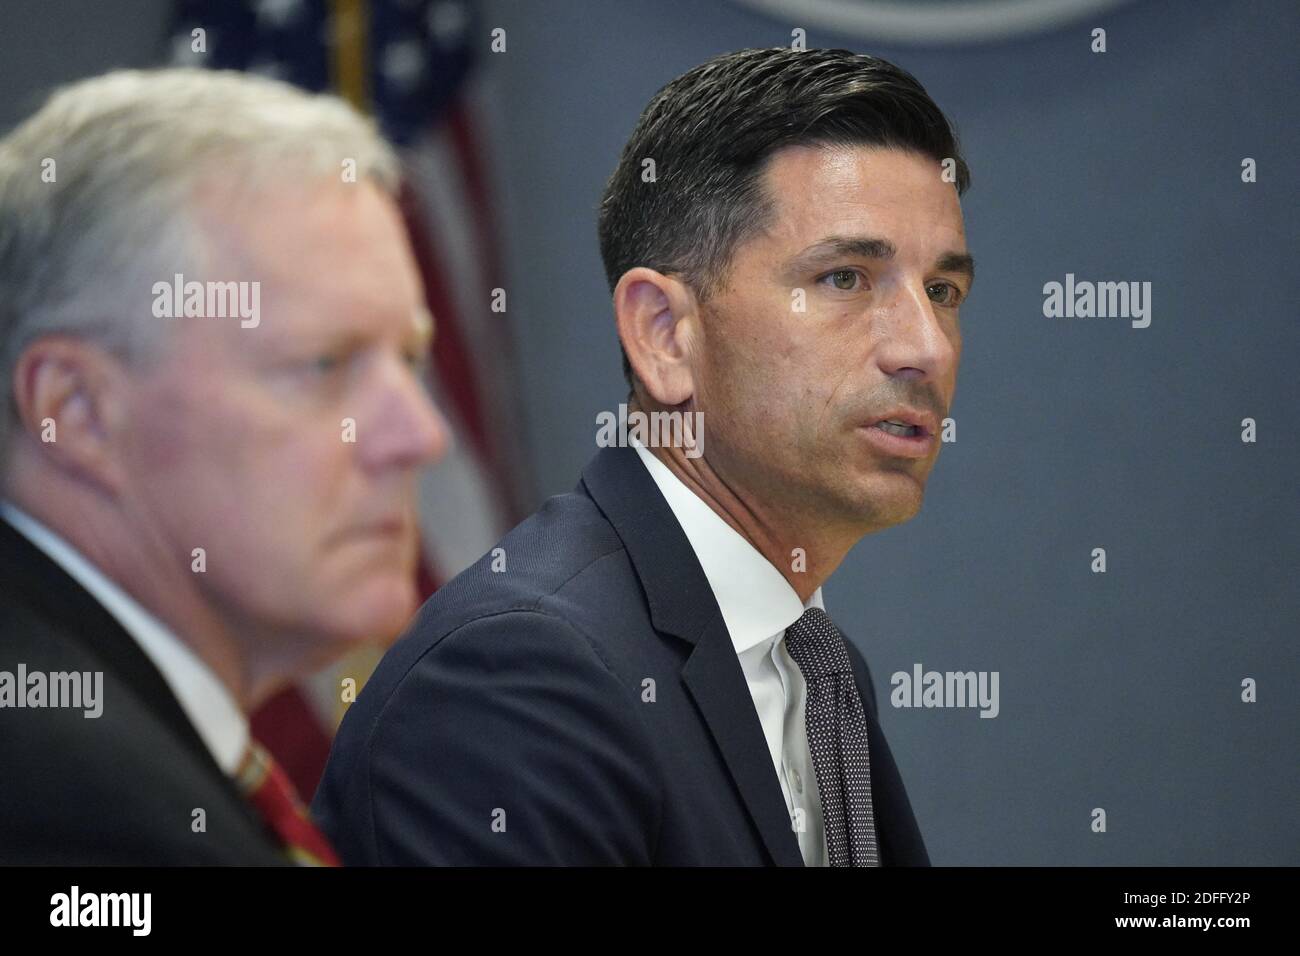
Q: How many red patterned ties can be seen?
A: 1